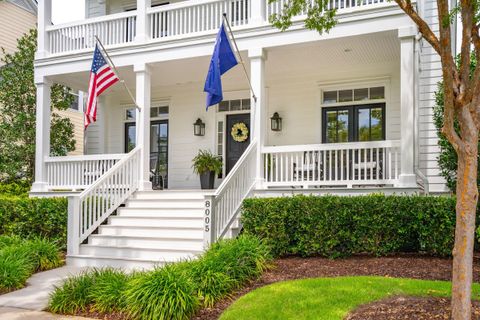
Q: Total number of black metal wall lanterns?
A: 2